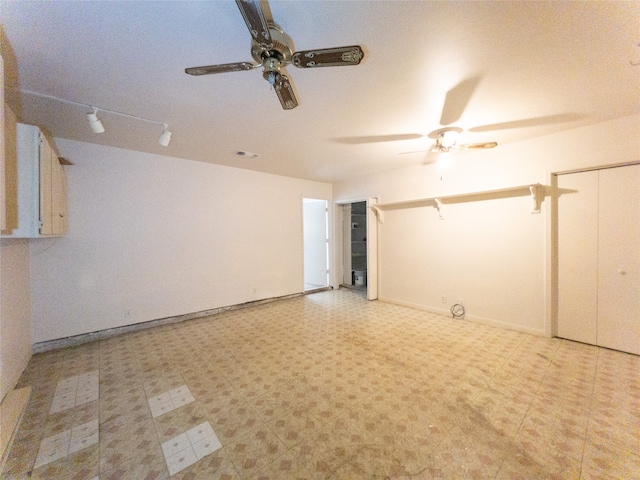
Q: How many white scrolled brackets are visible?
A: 3